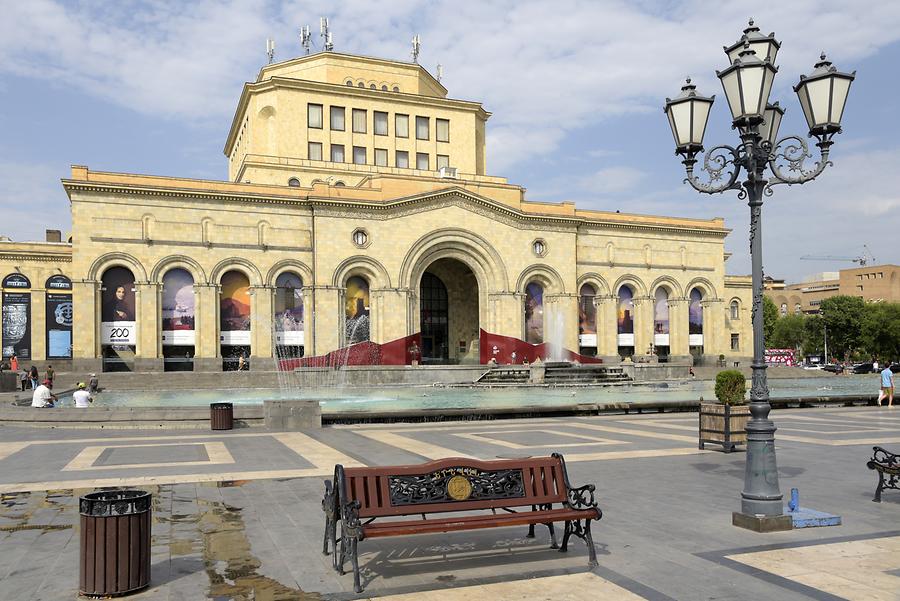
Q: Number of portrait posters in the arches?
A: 1